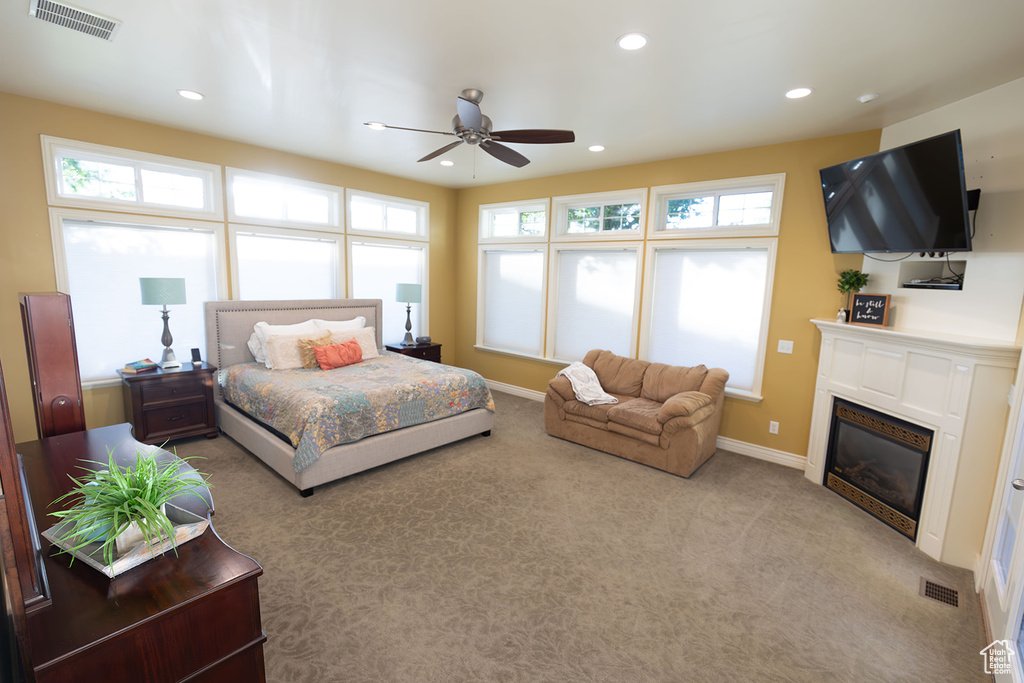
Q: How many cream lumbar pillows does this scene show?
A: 2